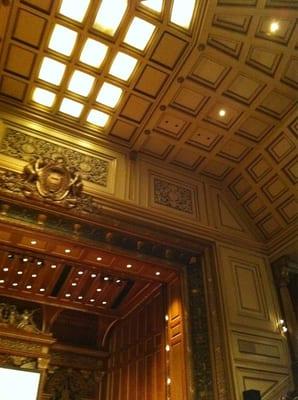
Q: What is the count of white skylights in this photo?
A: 14